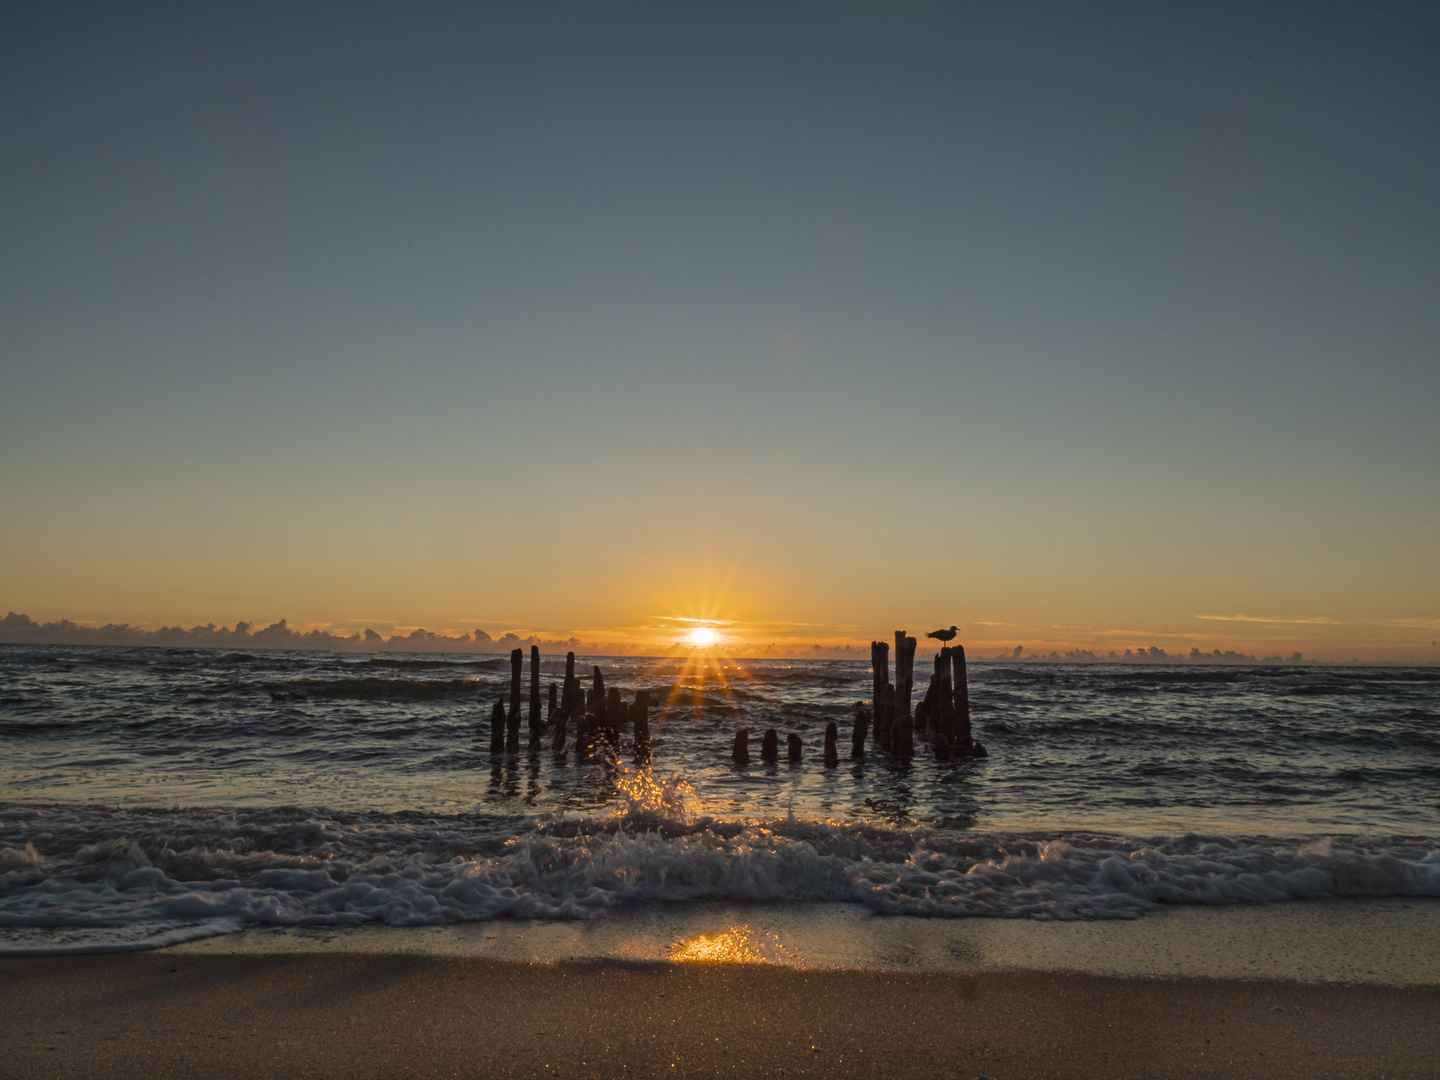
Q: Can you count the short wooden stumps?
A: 5